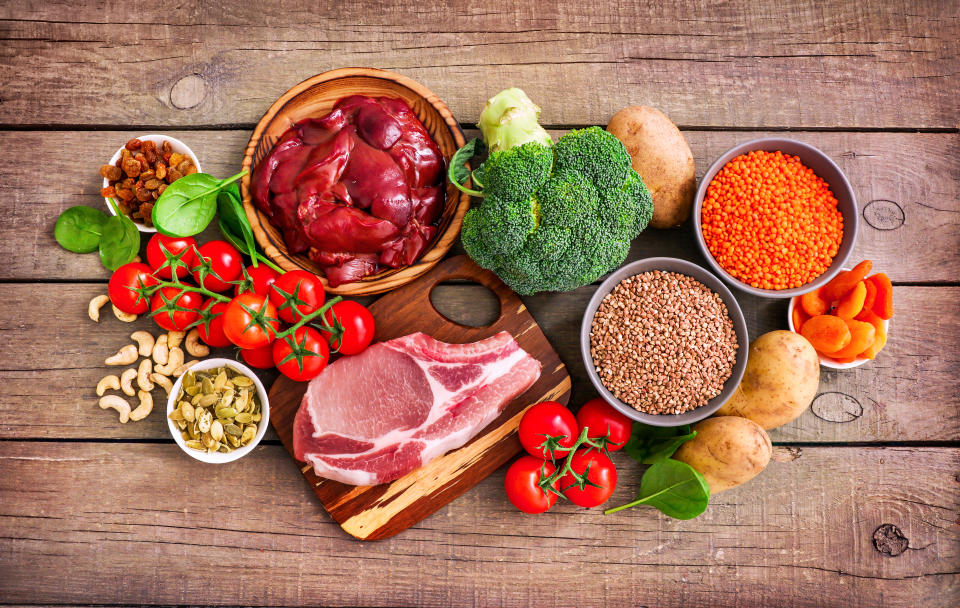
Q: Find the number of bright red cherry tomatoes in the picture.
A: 15